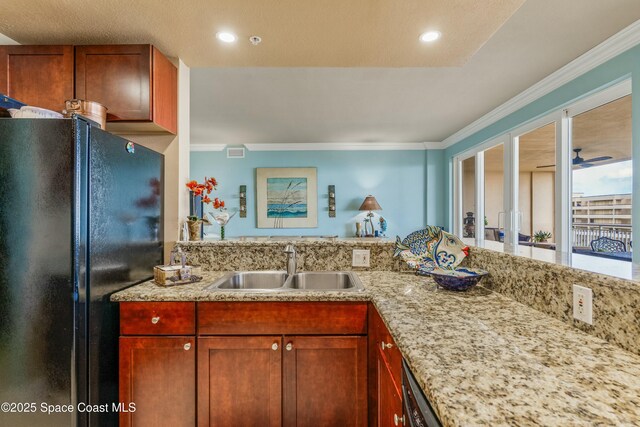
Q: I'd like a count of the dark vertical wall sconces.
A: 2